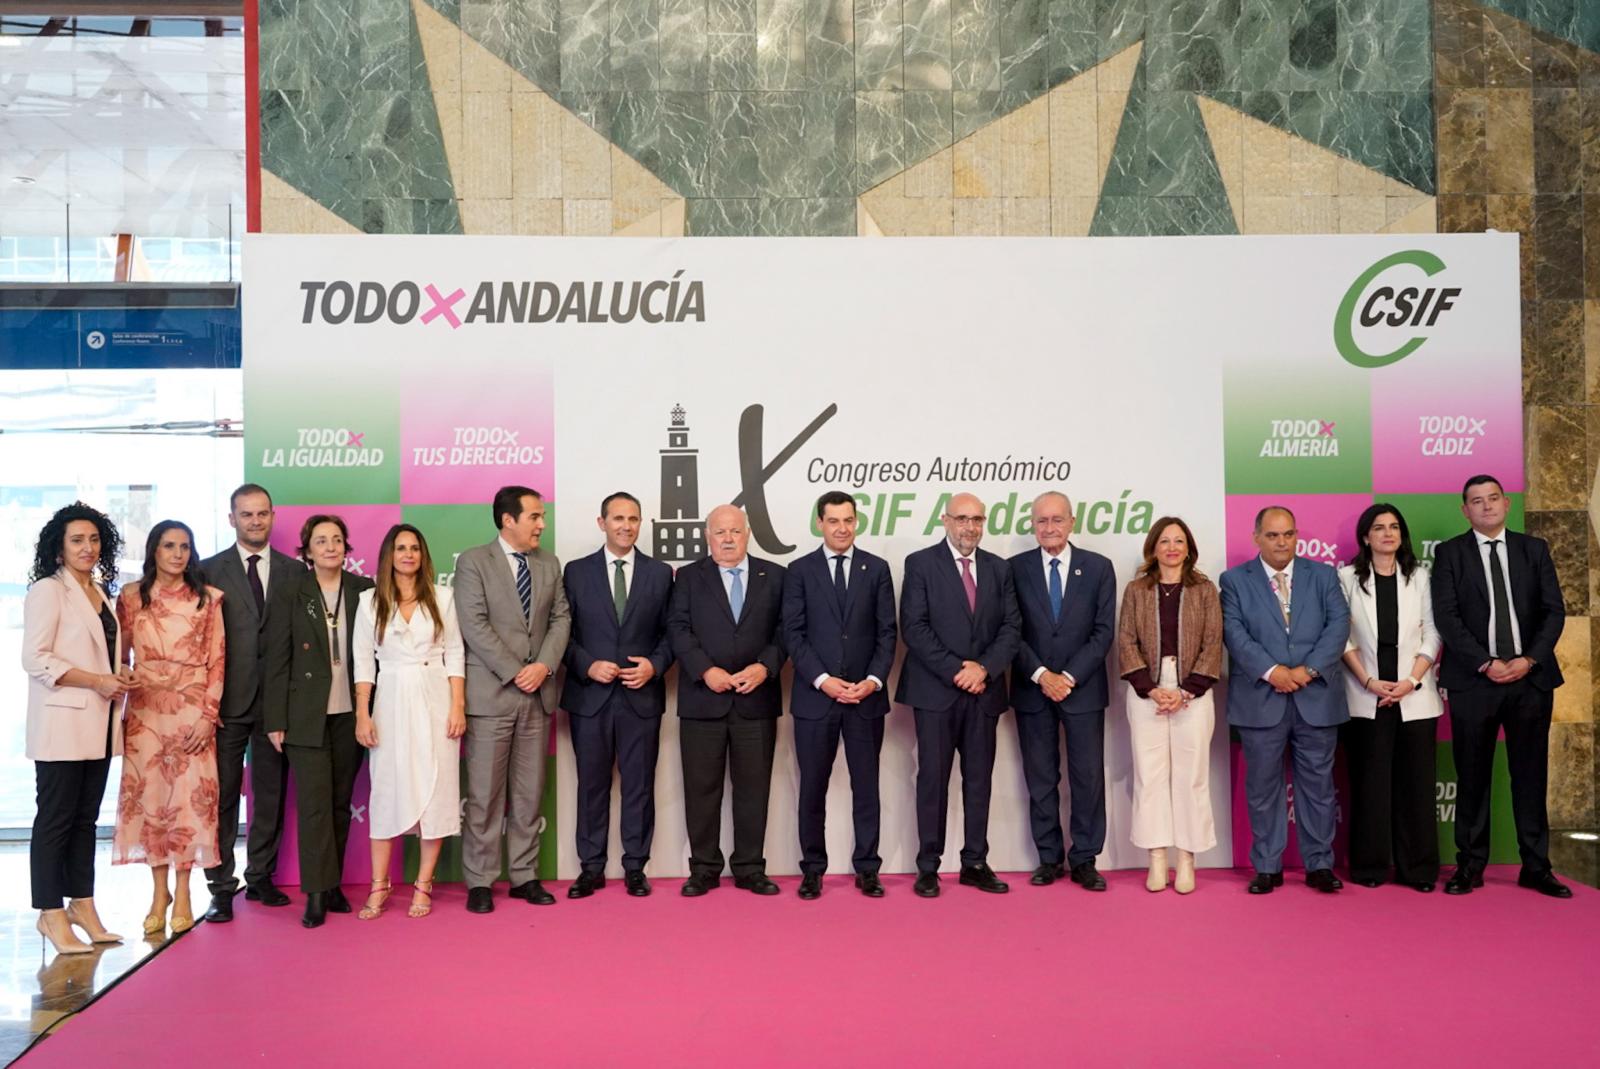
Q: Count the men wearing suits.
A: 9